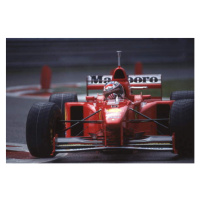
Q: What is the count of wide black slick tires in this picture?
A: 4